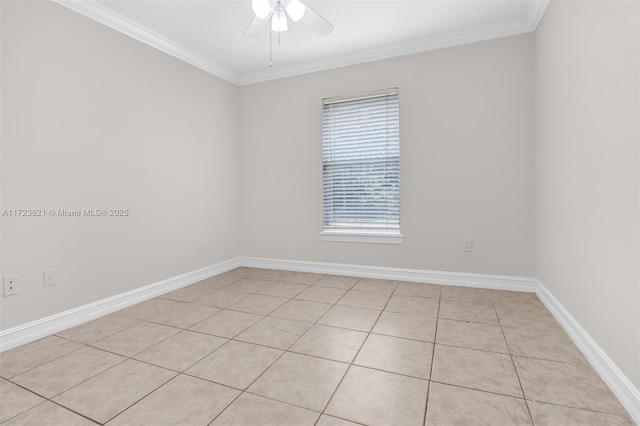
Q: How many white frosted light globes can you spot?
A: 3